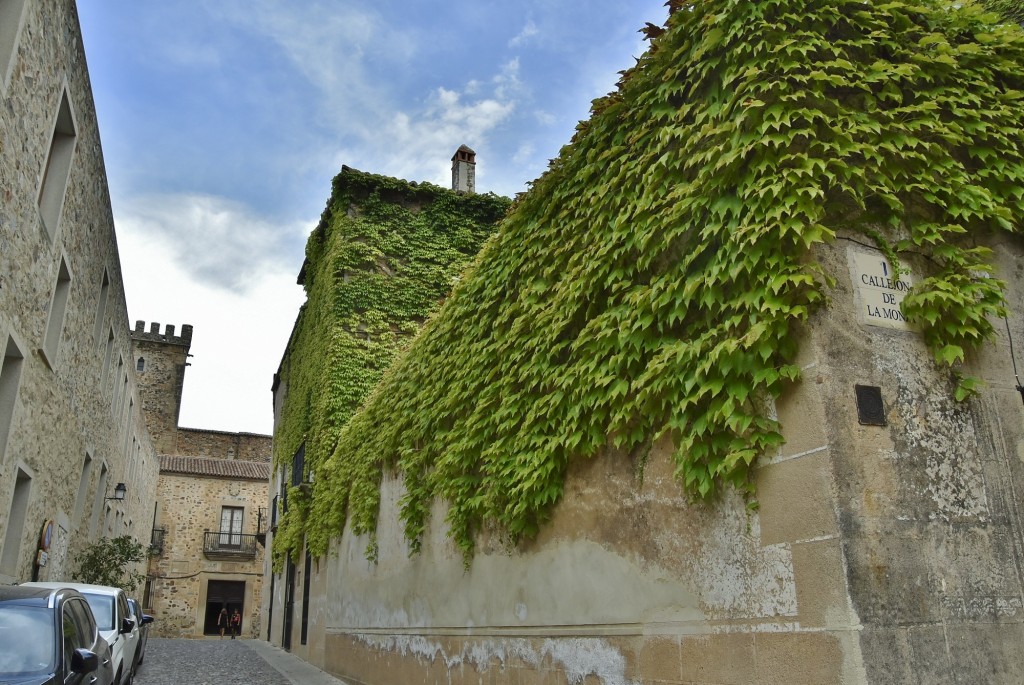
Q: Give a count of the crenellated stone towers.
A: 1